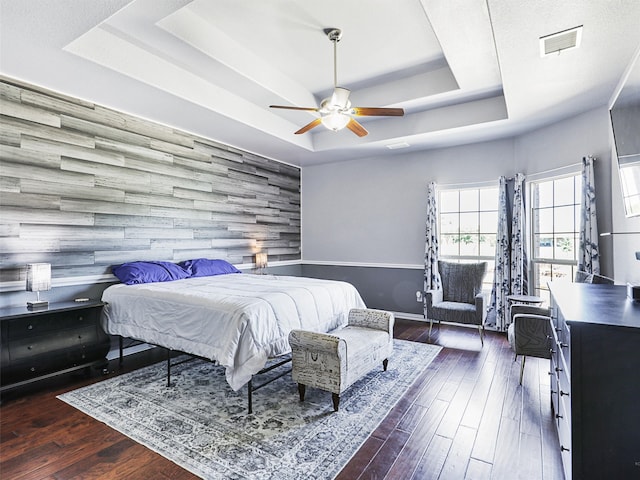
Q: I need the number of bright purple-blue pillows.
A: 2